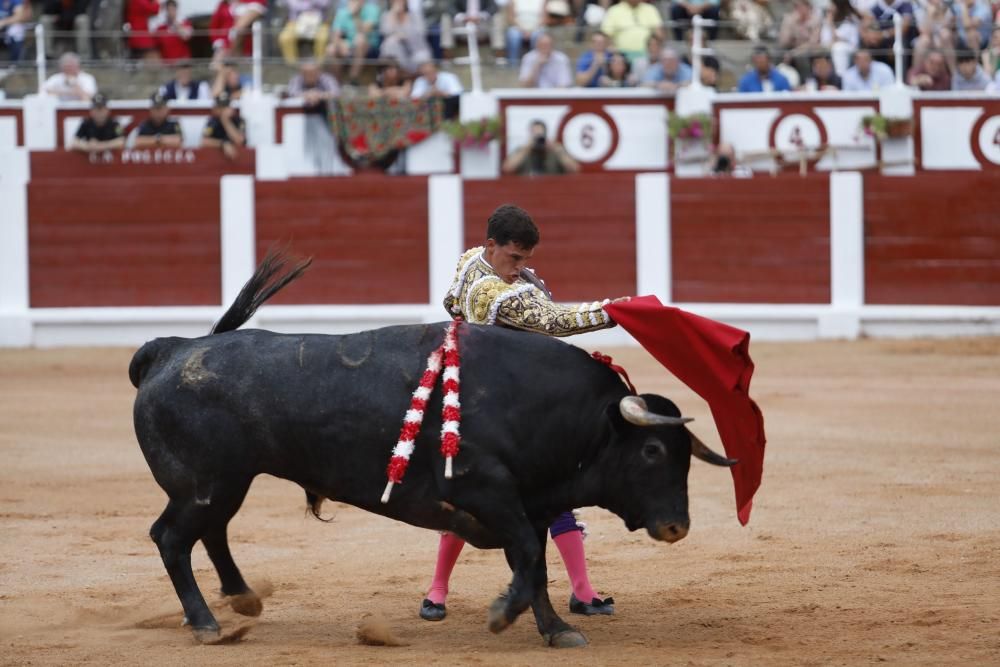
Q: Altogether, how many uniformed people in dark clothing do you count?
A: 3